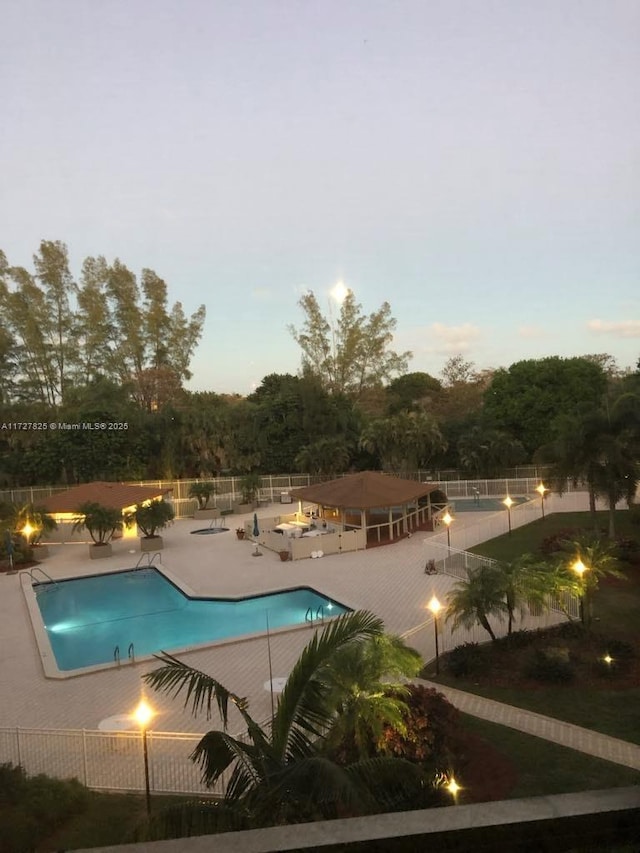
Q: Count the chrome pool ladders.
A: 4